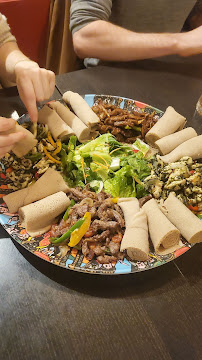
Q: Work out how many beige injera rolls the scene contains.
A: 11